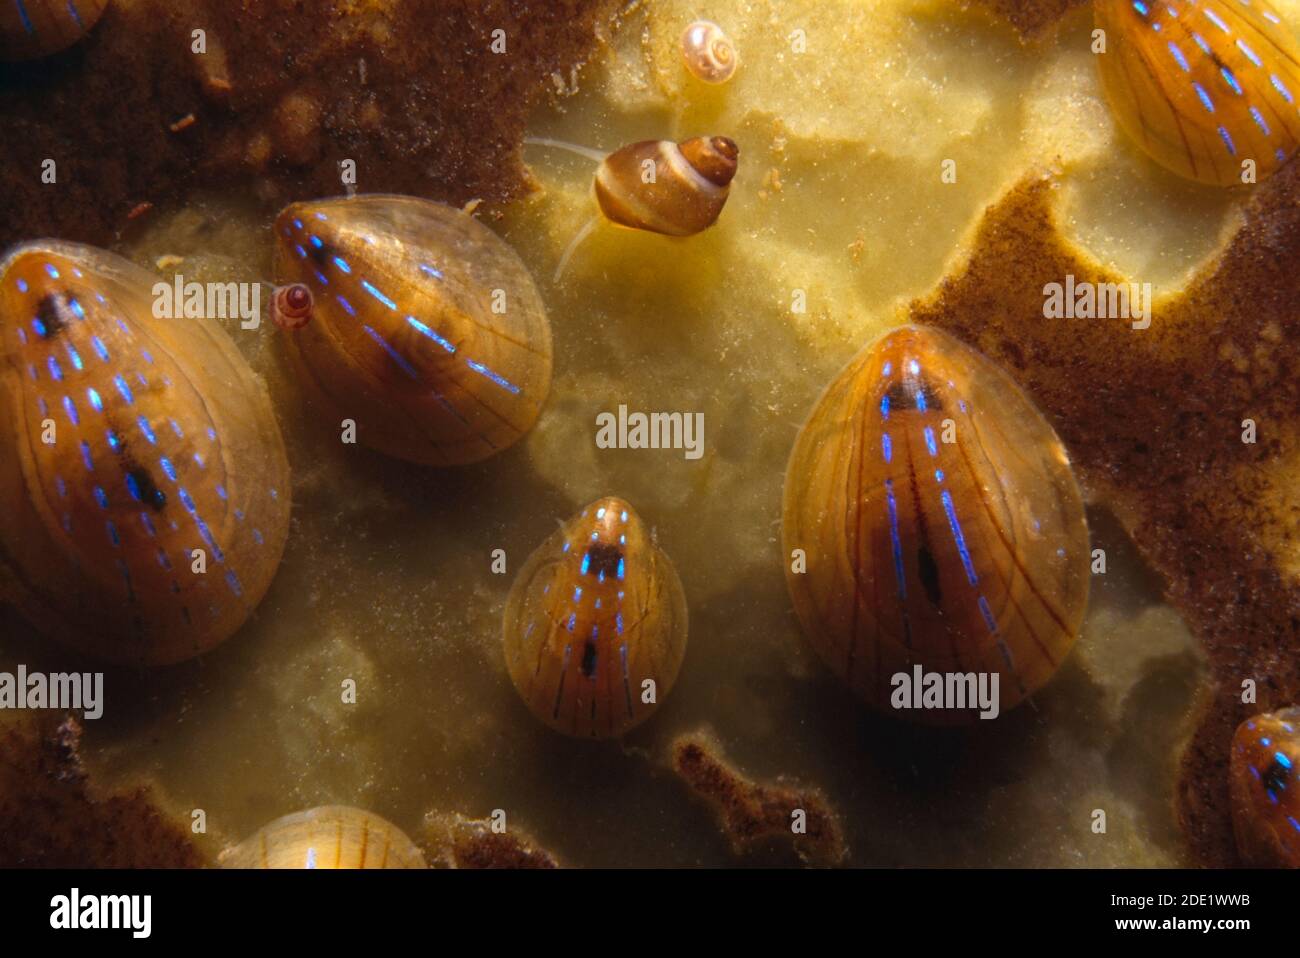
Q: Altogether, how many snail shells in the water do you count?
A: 3